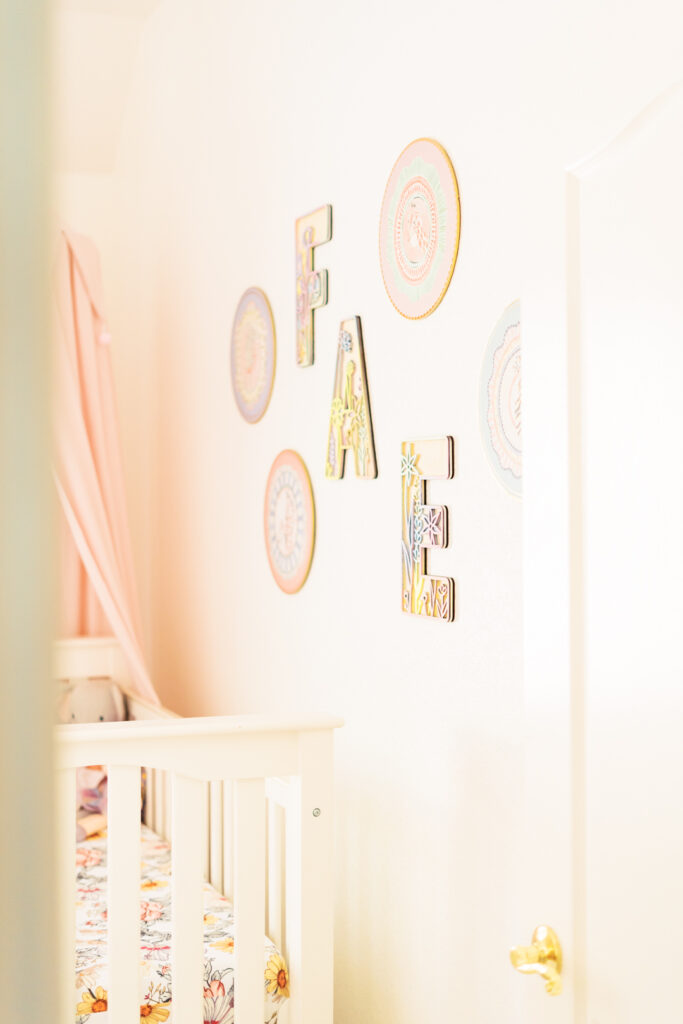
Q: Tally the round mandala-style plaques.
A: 4